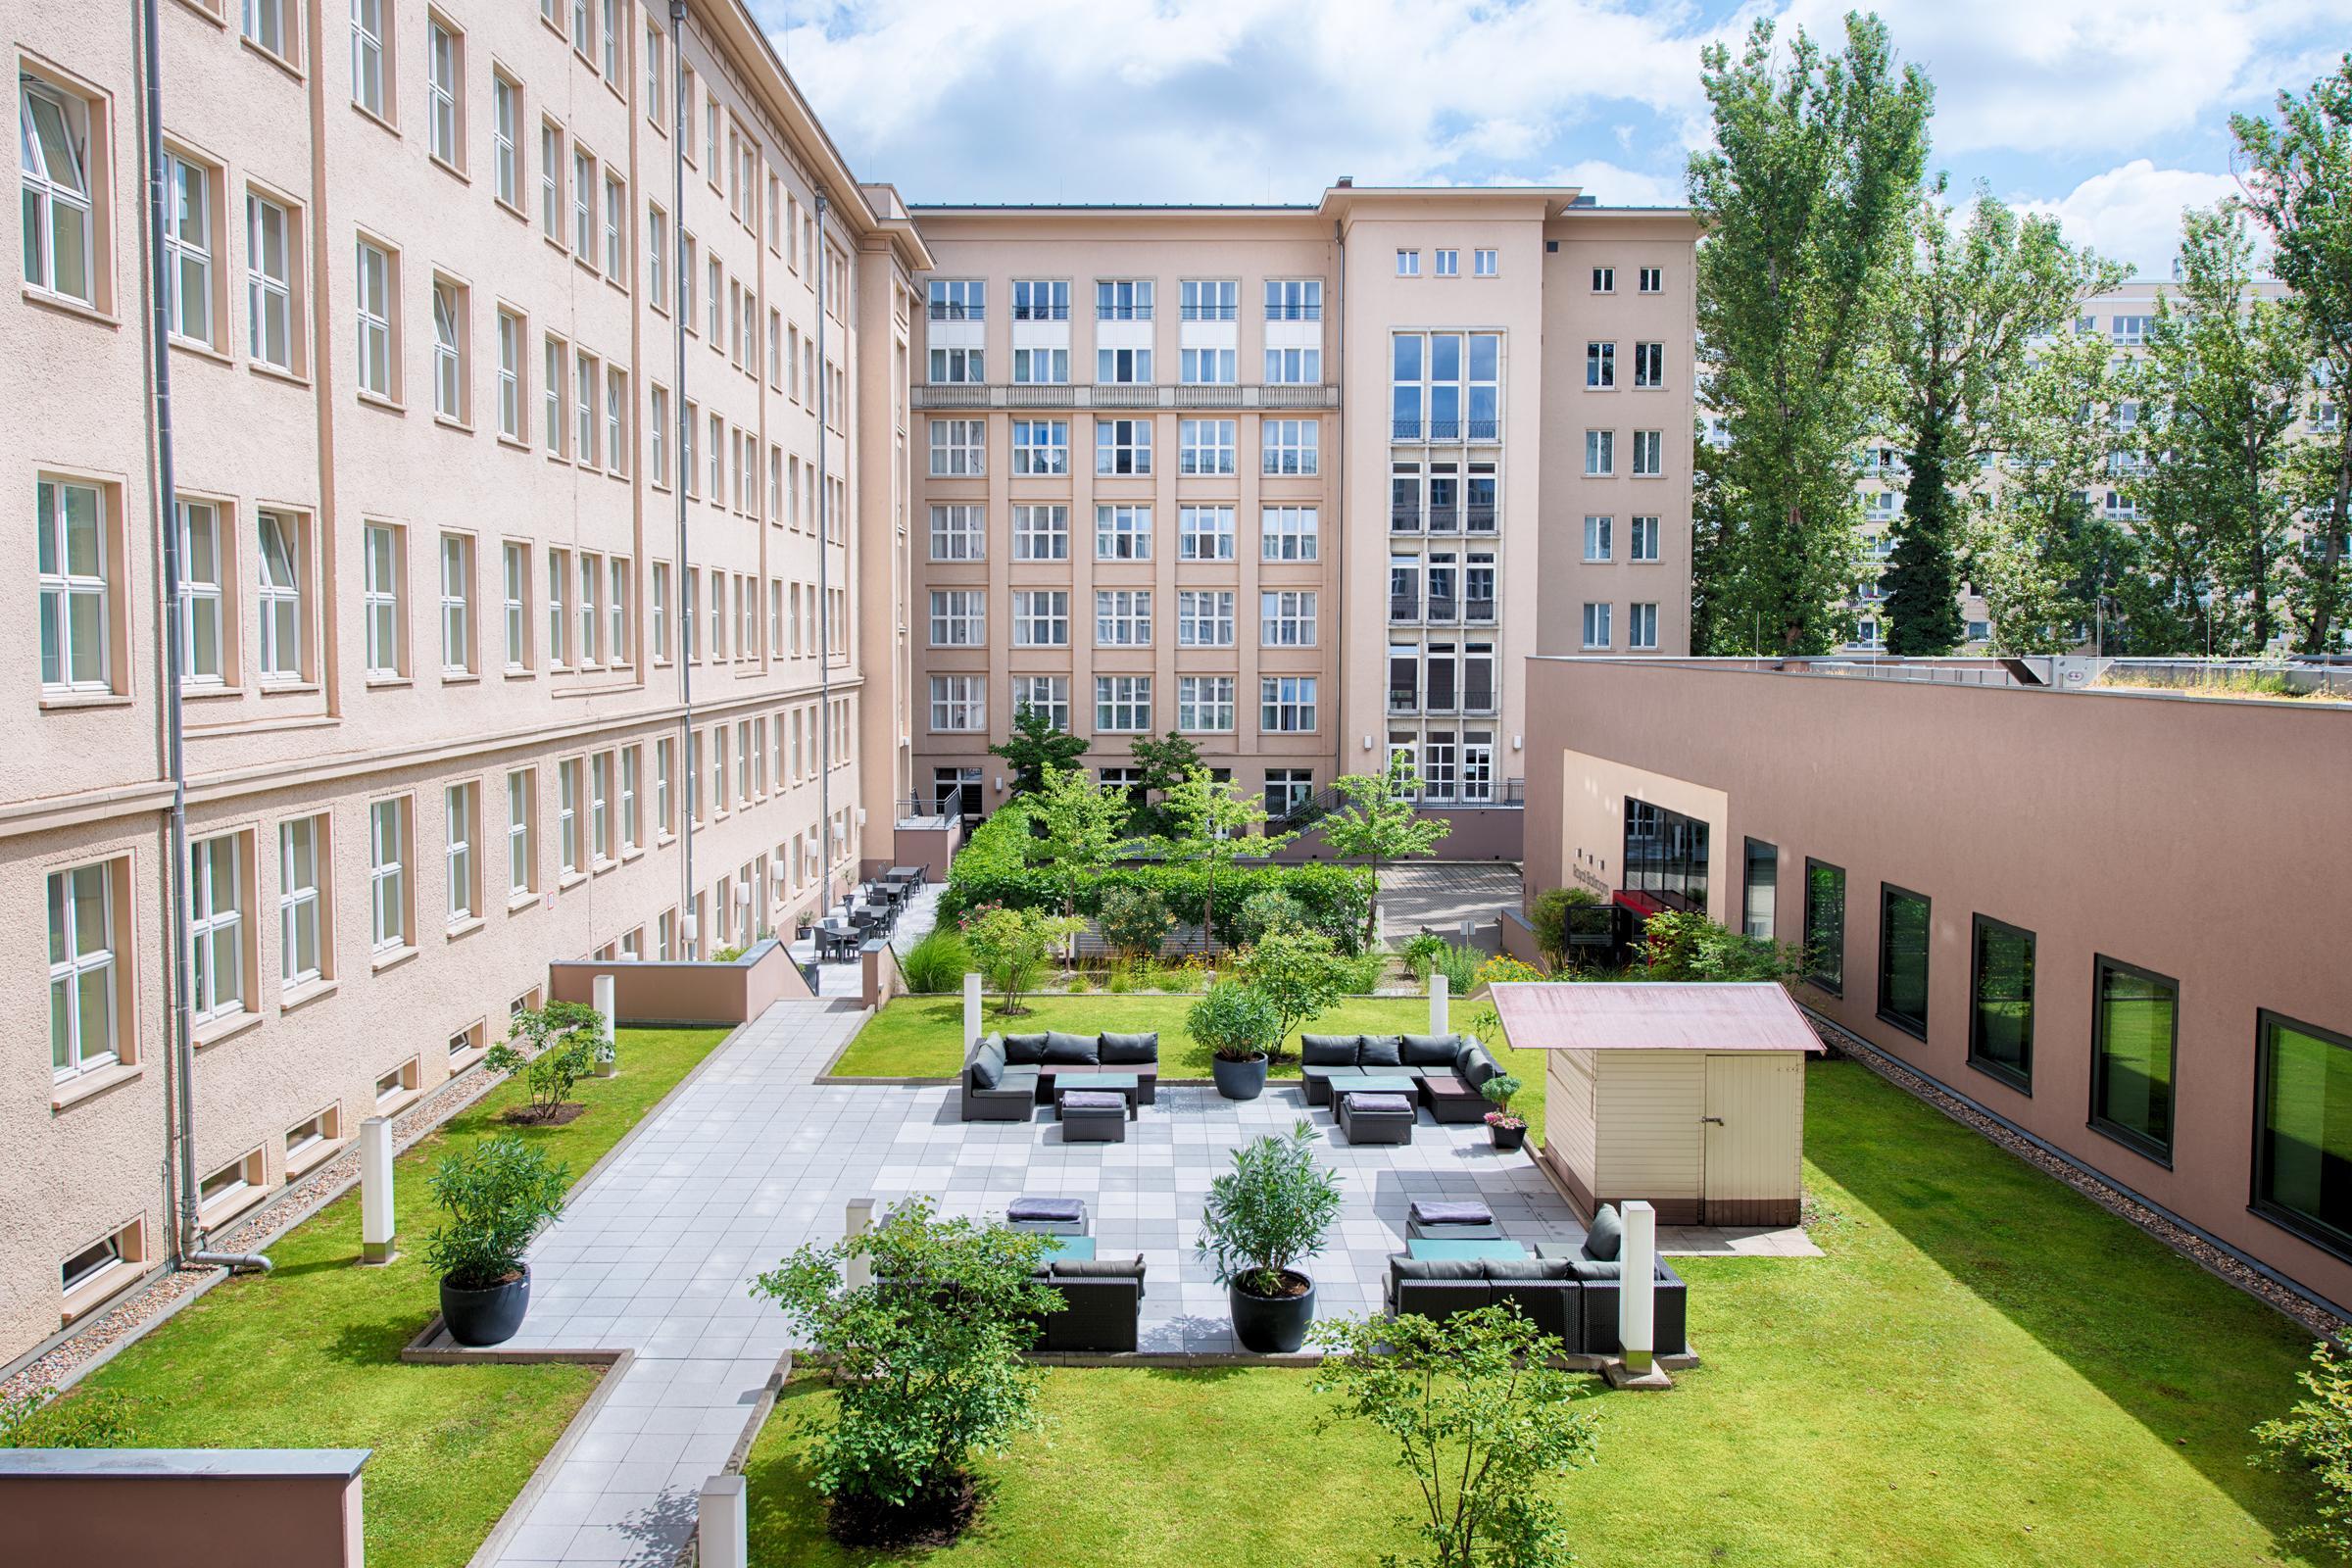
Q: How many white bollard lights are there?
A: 7